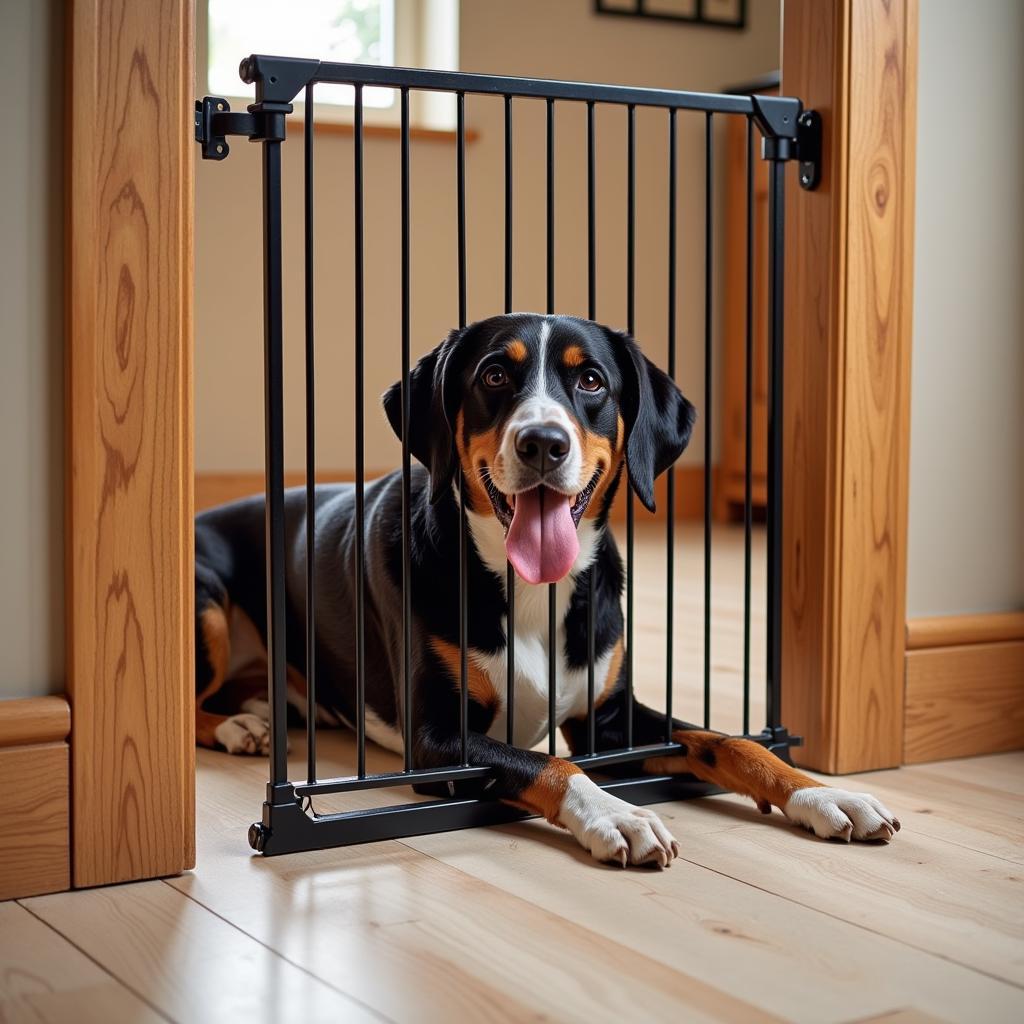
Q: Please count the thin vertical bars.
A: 11